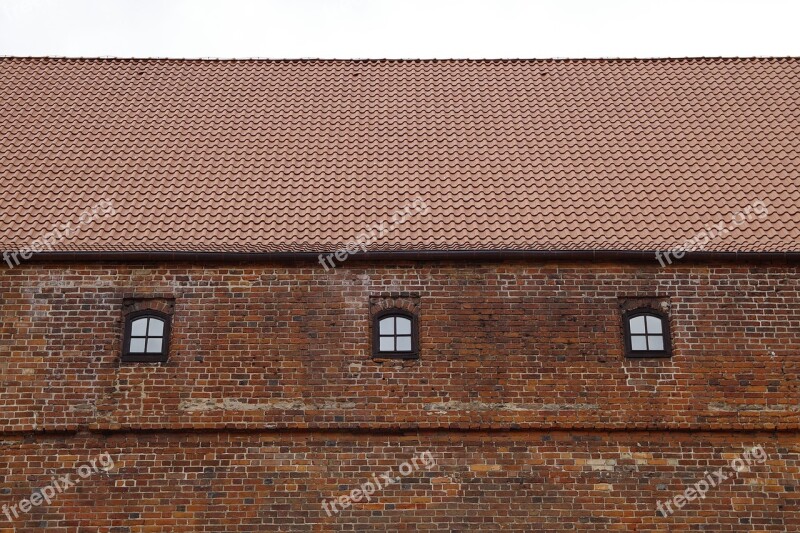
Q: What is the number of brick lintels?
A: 3